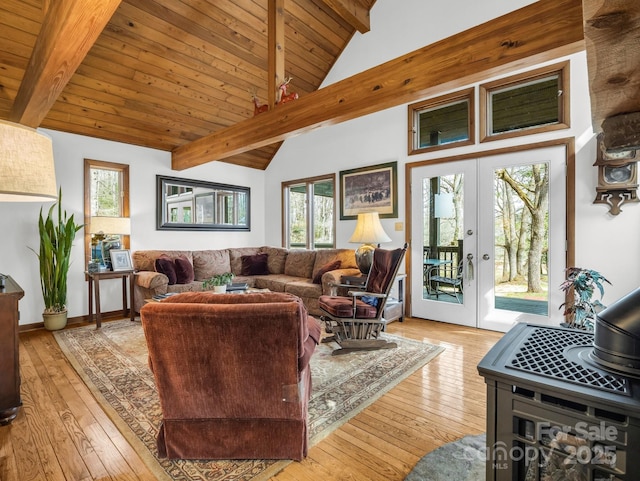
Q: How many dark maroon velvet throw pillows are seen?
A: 4